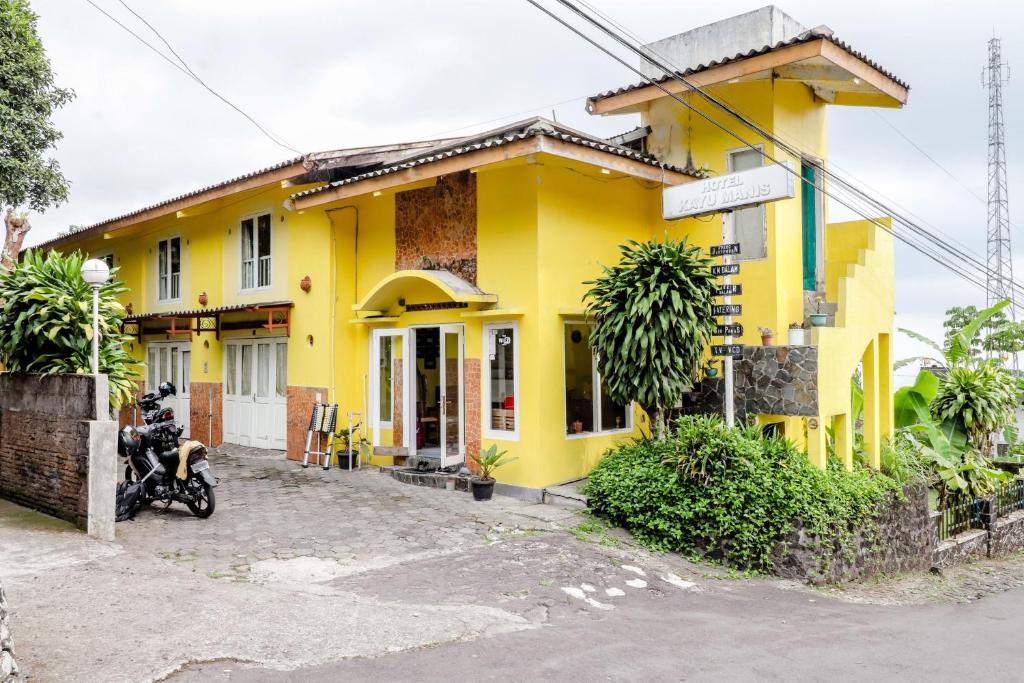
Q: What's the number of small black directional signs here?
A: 6